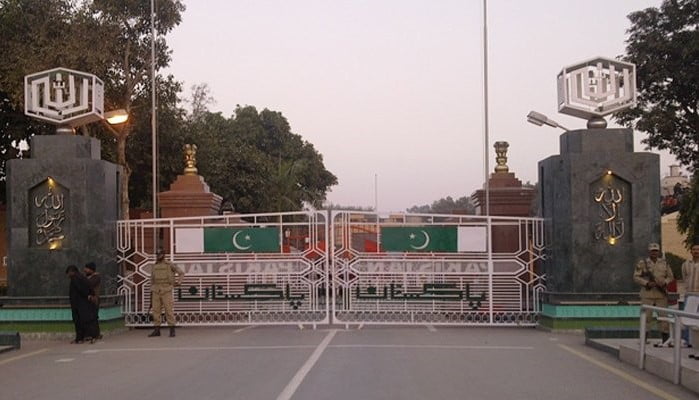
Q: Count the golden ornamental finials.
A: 2